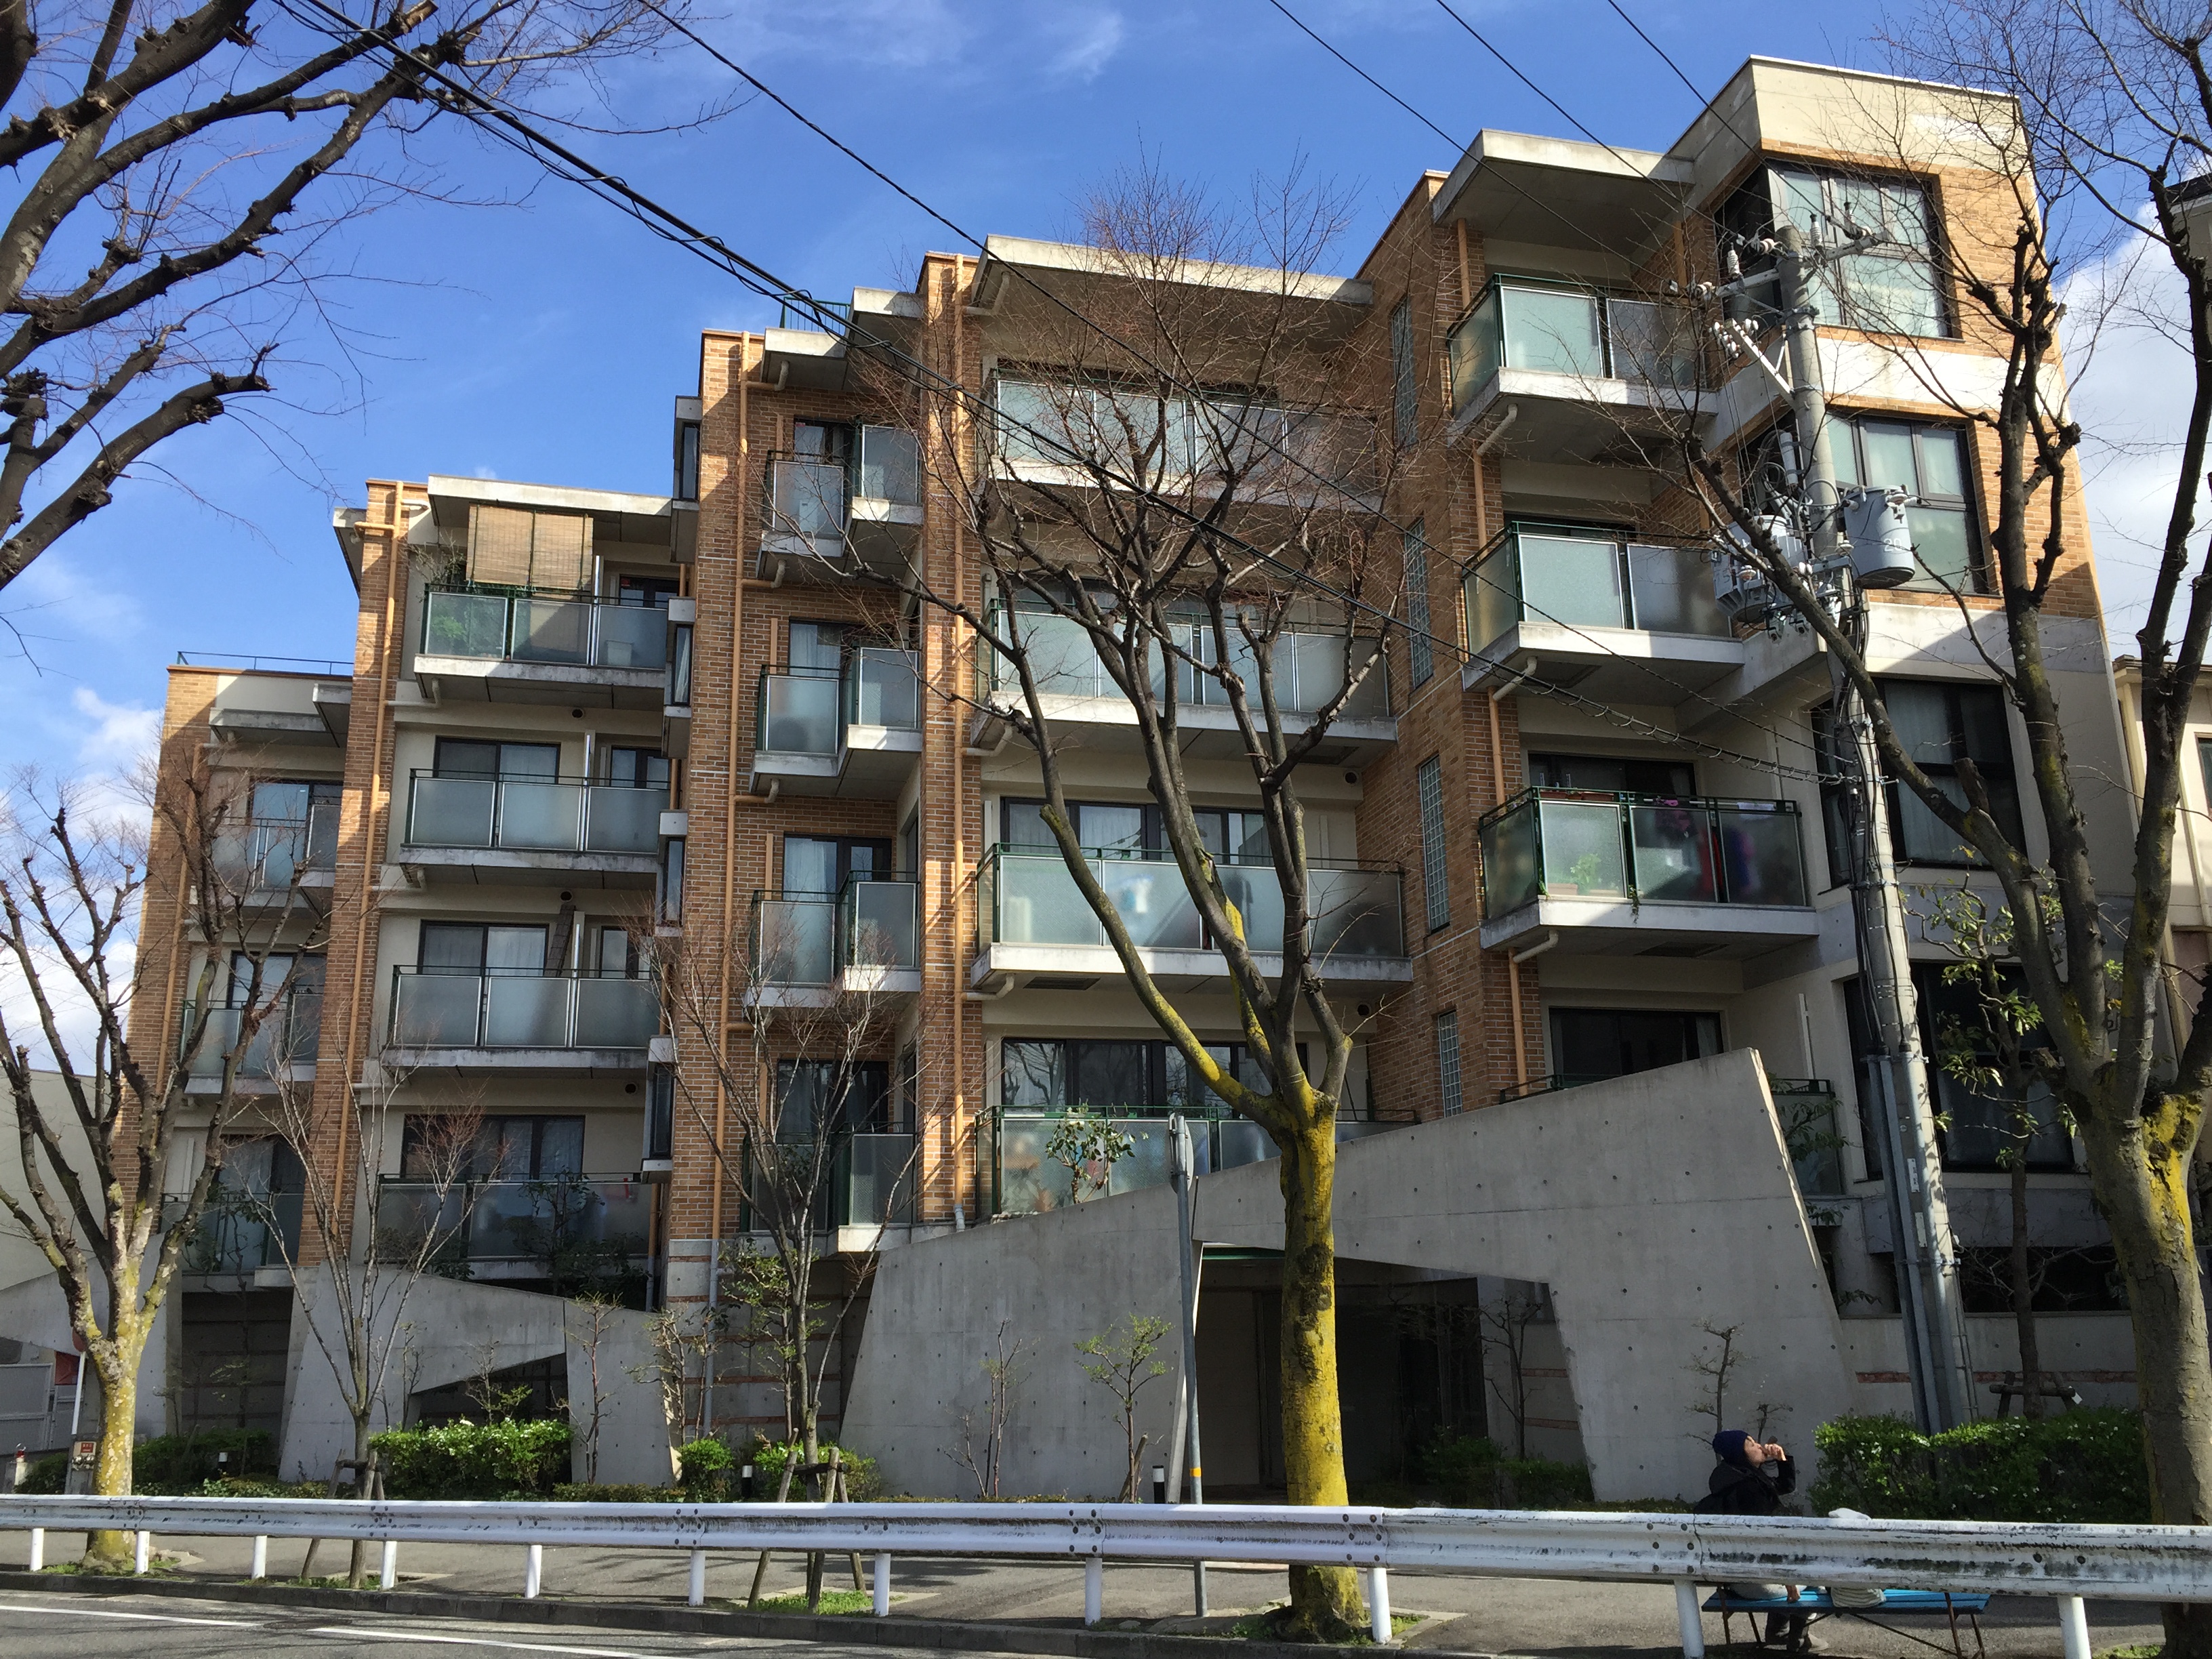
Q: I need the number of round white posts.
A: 11